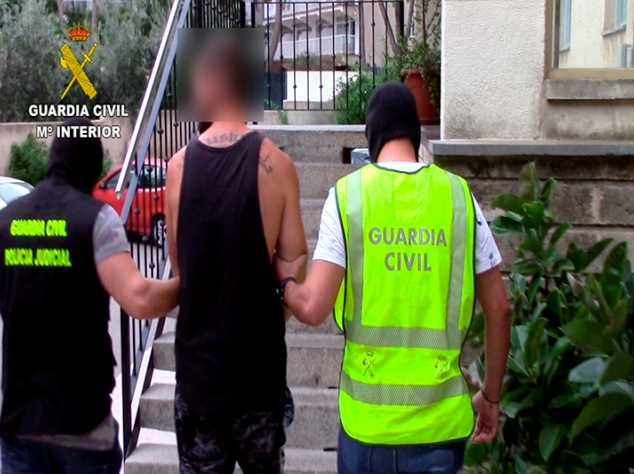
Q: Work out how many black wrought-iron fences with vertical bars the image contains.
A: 2